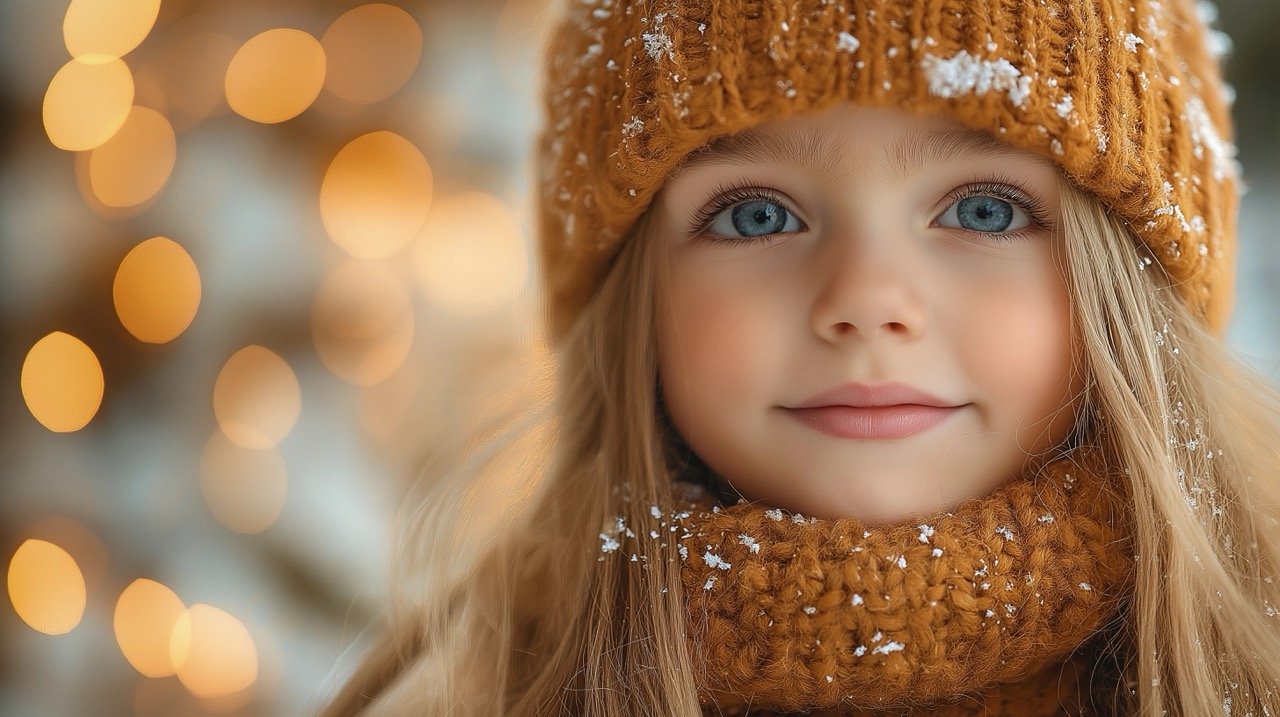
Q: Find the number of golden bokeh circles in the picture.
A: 15